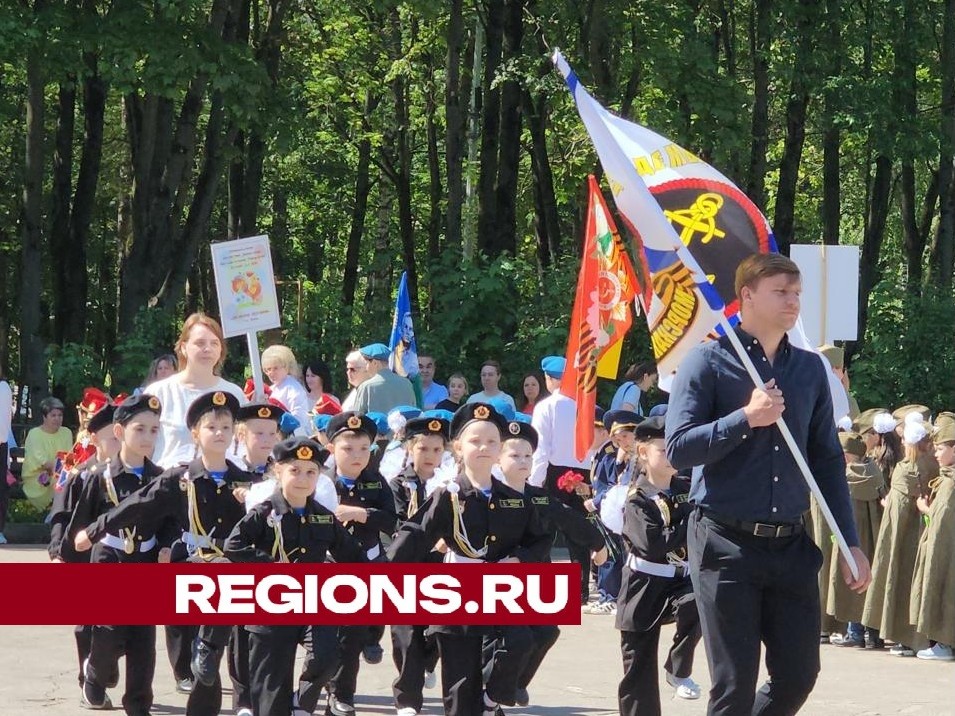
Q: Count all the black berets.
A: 10